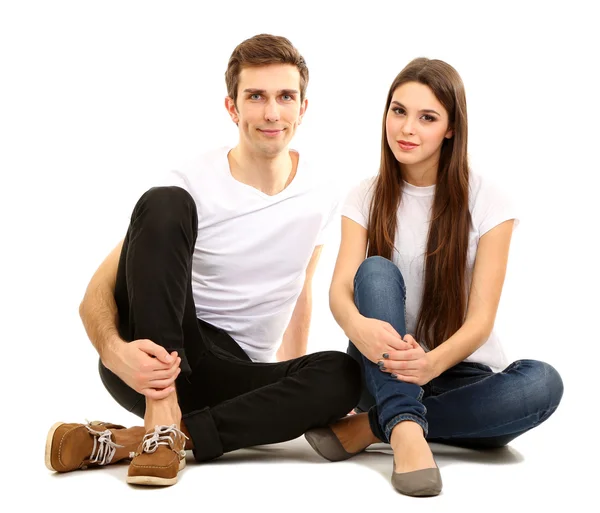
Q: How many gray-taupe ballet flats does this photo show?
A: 2